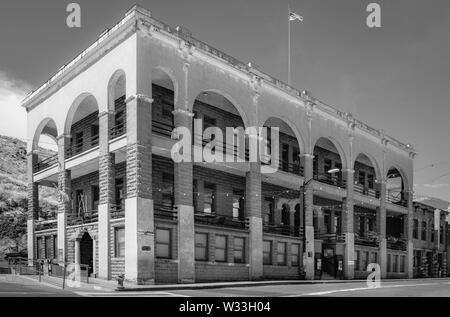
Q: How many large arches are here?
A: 9